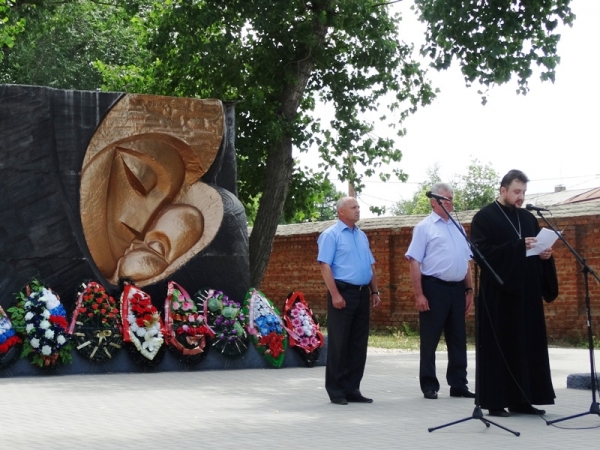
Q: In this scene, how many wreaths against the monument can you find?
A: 8